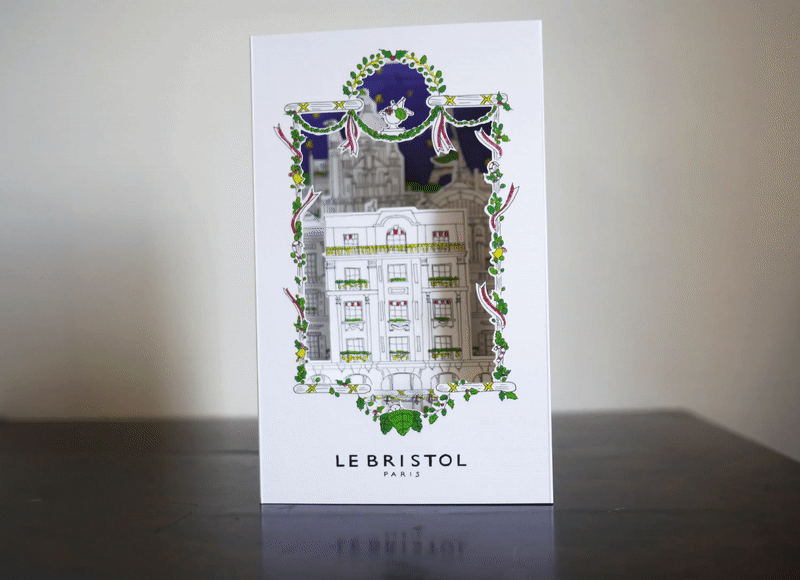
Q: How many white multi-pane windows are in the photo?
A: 12